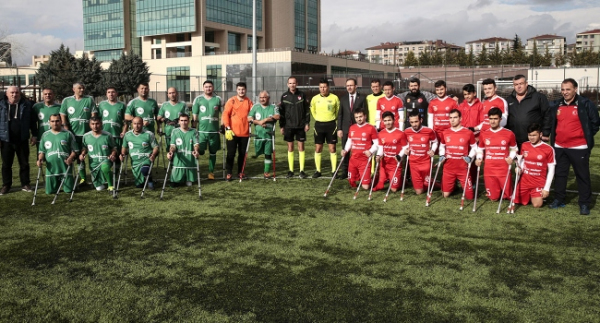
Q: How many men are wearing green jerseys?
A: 11